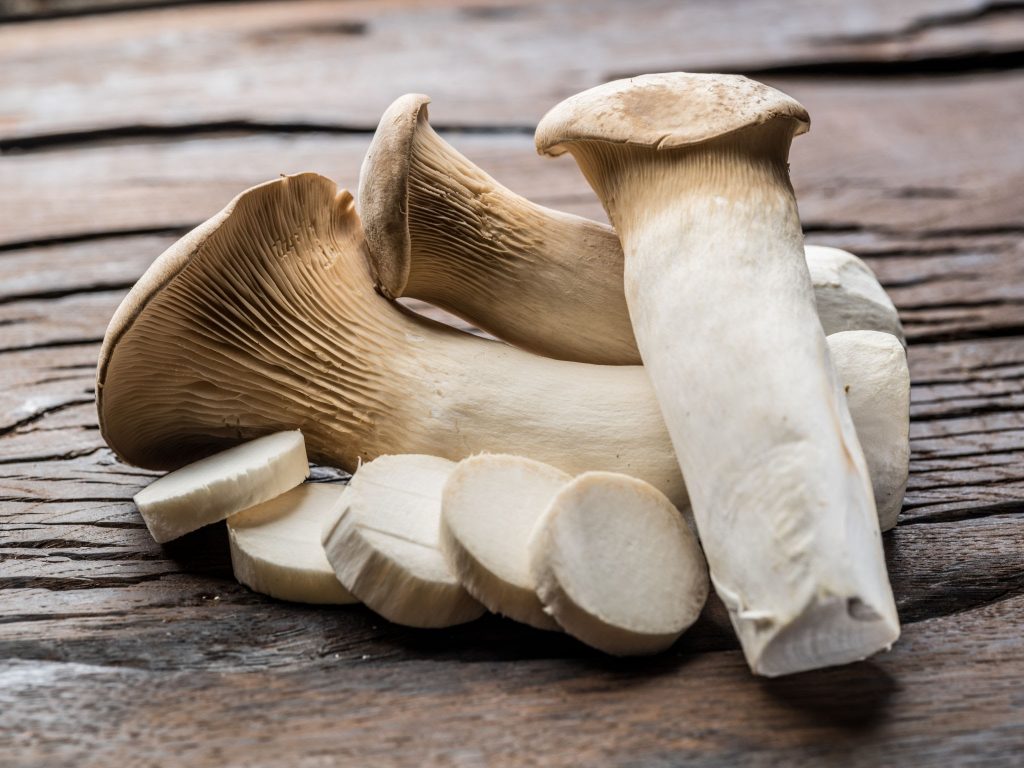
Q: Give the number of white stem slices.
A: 5